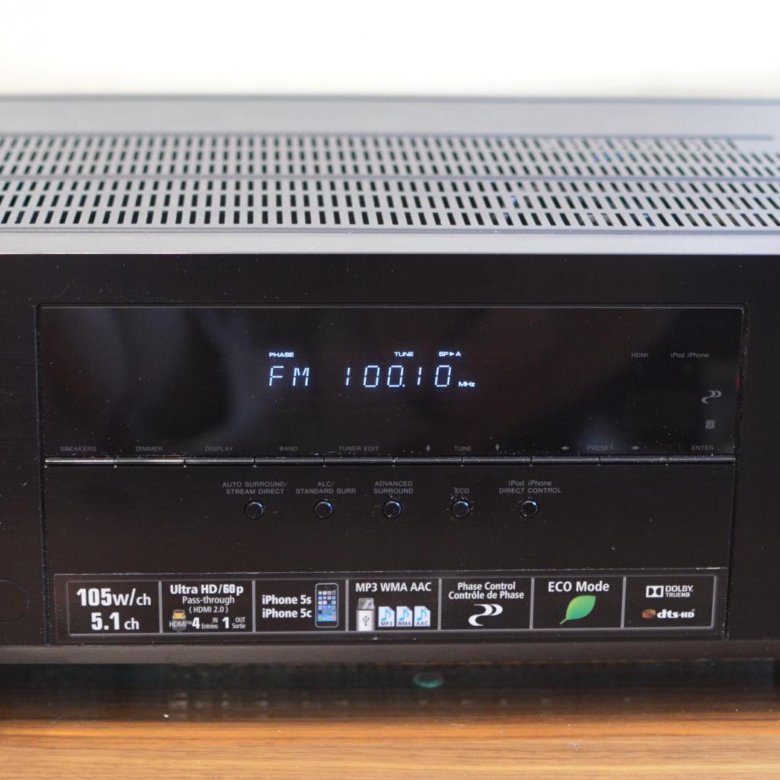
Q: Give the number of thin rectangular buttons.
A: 10